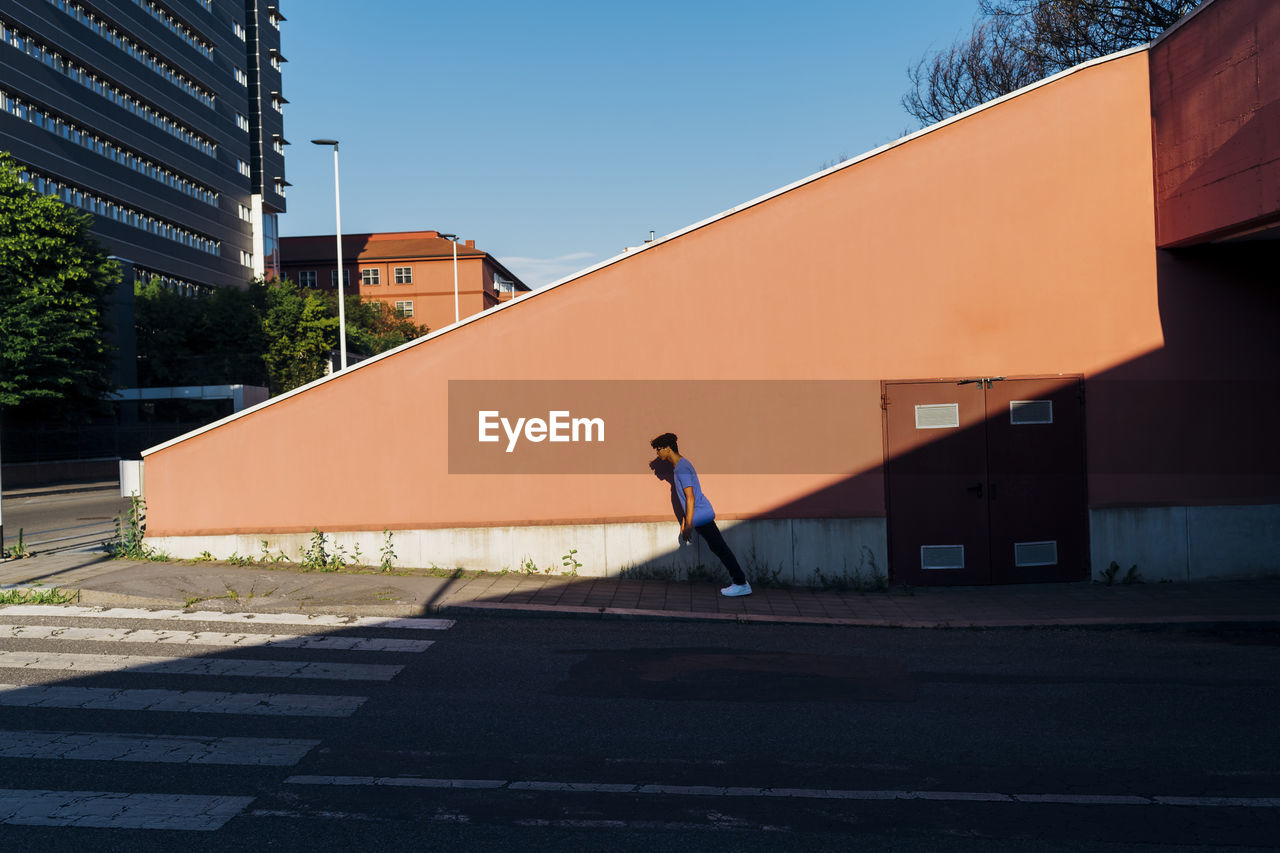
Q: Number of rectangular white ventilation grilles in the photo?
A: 4